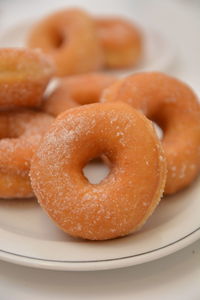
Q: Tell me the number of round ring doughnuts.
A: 7